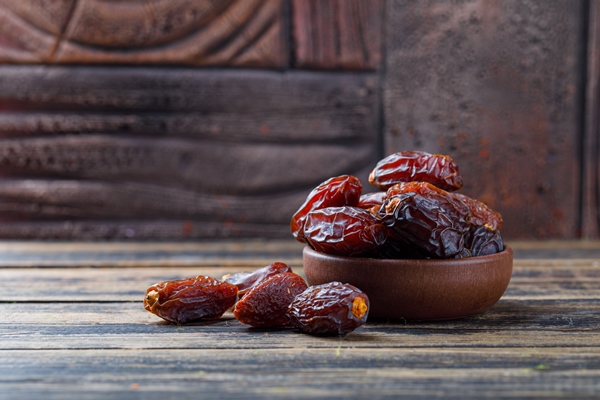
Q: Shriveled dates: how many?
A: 12